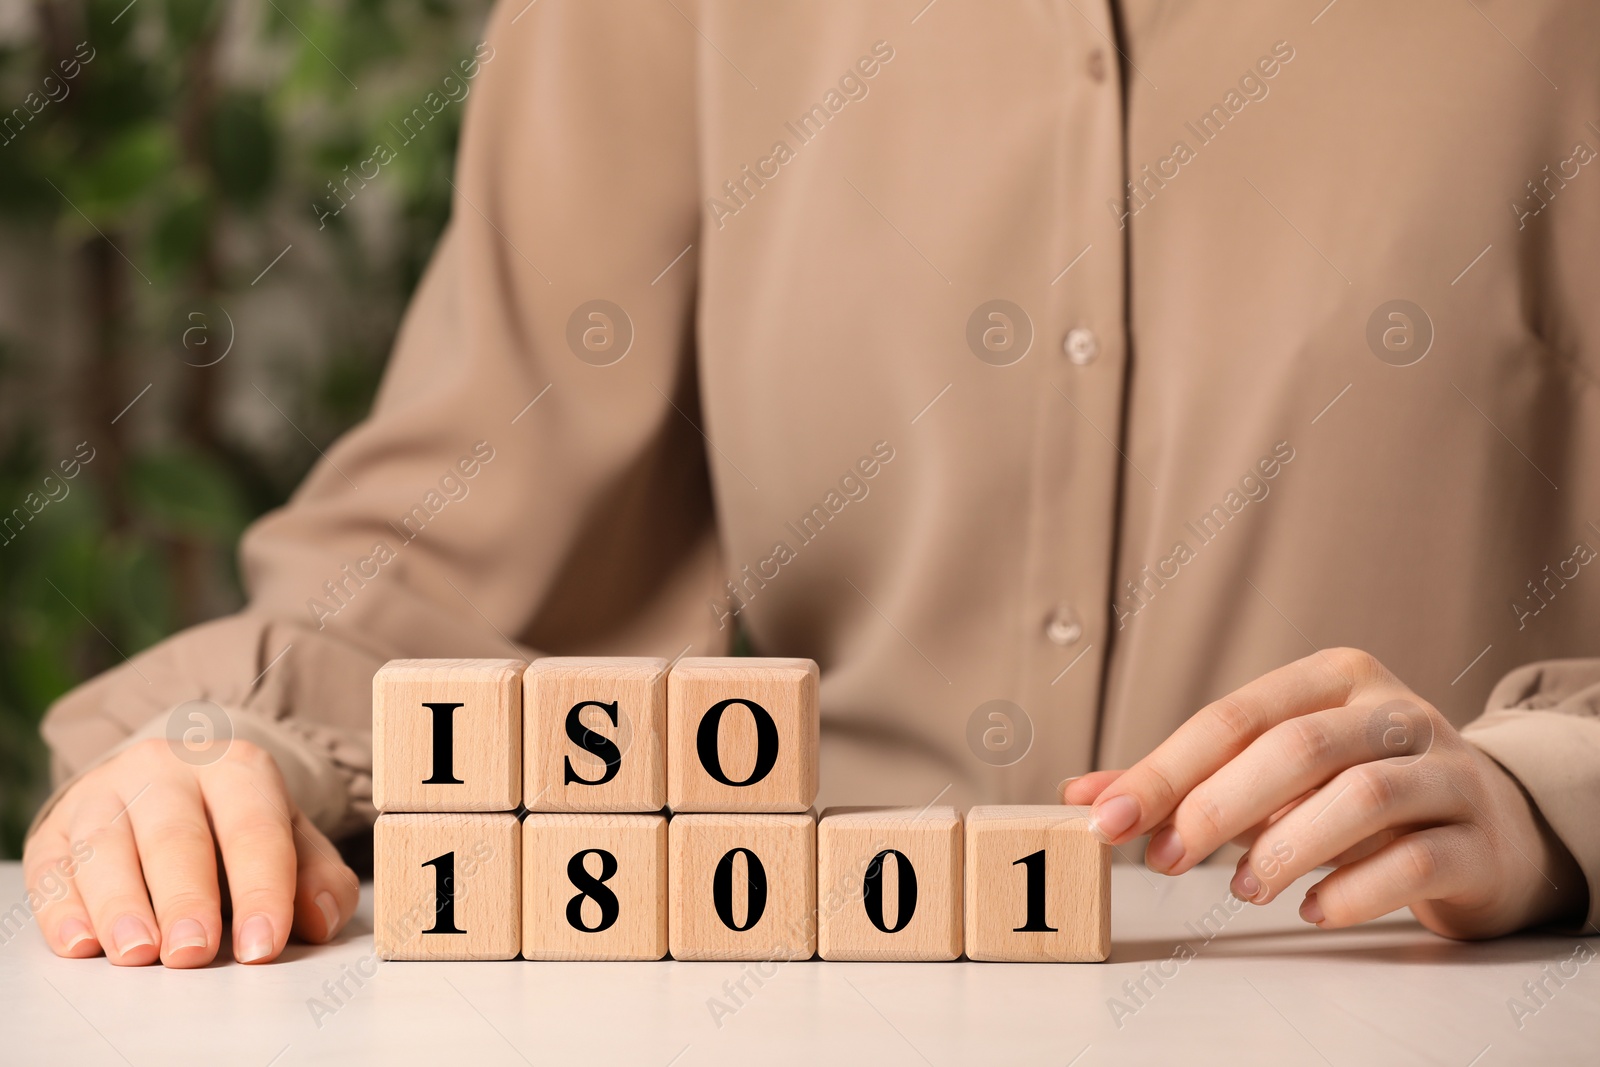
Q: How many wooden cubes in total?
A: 8